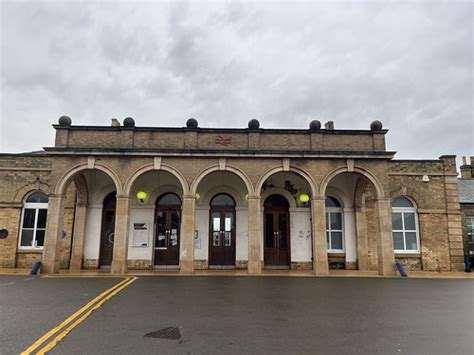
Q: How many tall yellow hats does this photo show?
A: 0